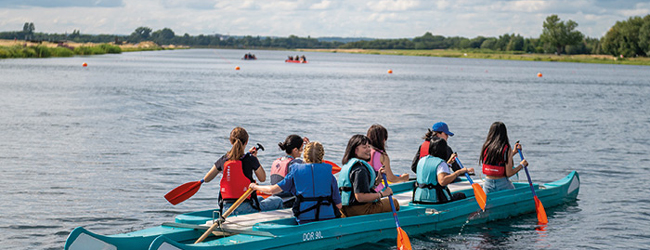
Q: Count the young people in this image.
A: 8